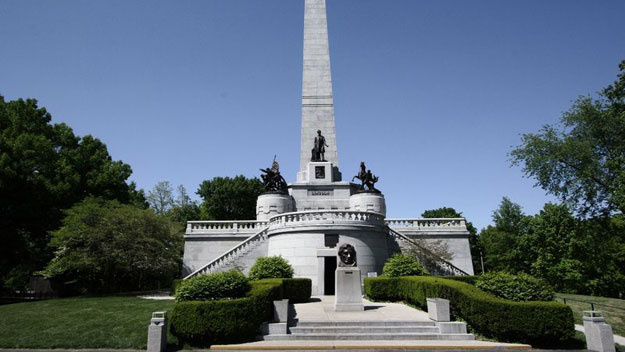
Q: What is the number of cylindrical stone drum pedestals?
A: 2